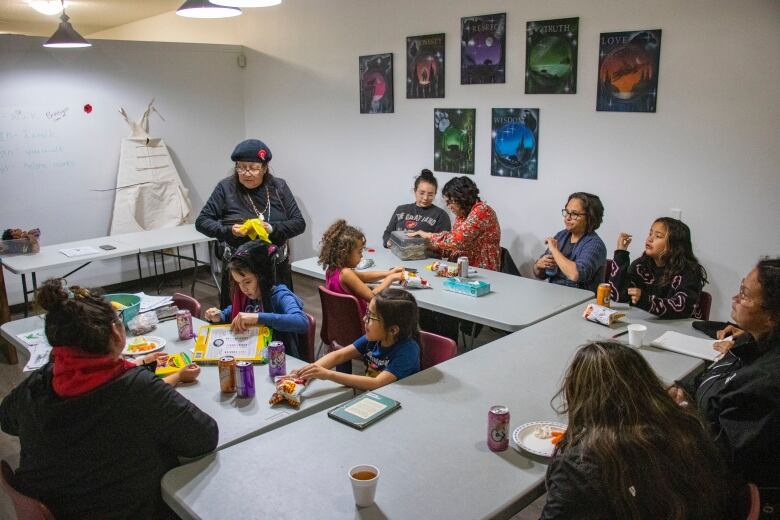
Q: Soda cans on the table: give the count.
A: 7